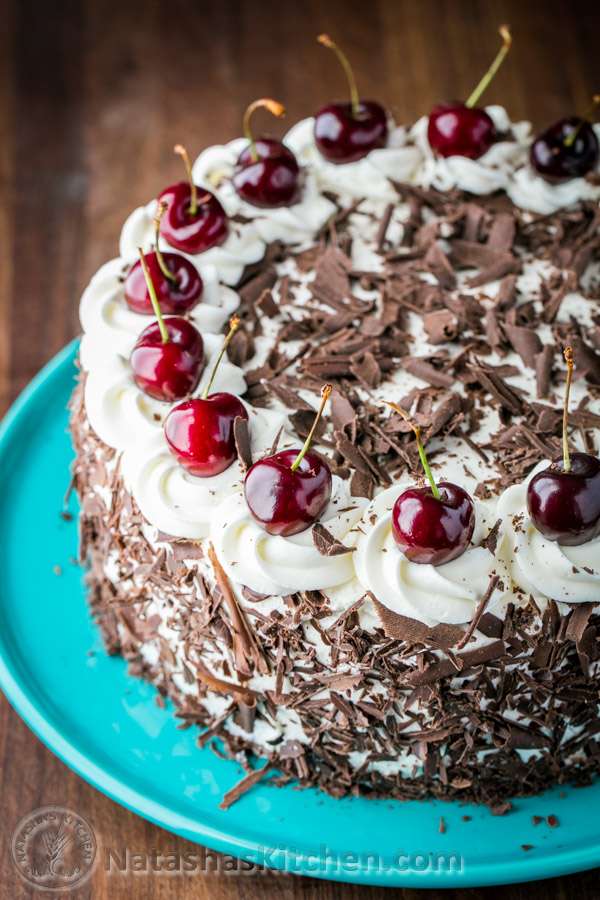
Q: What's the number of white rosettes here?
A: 11